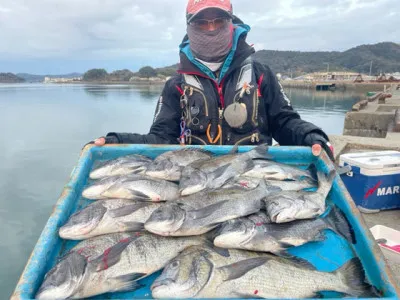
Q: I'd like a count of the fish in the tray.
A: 12